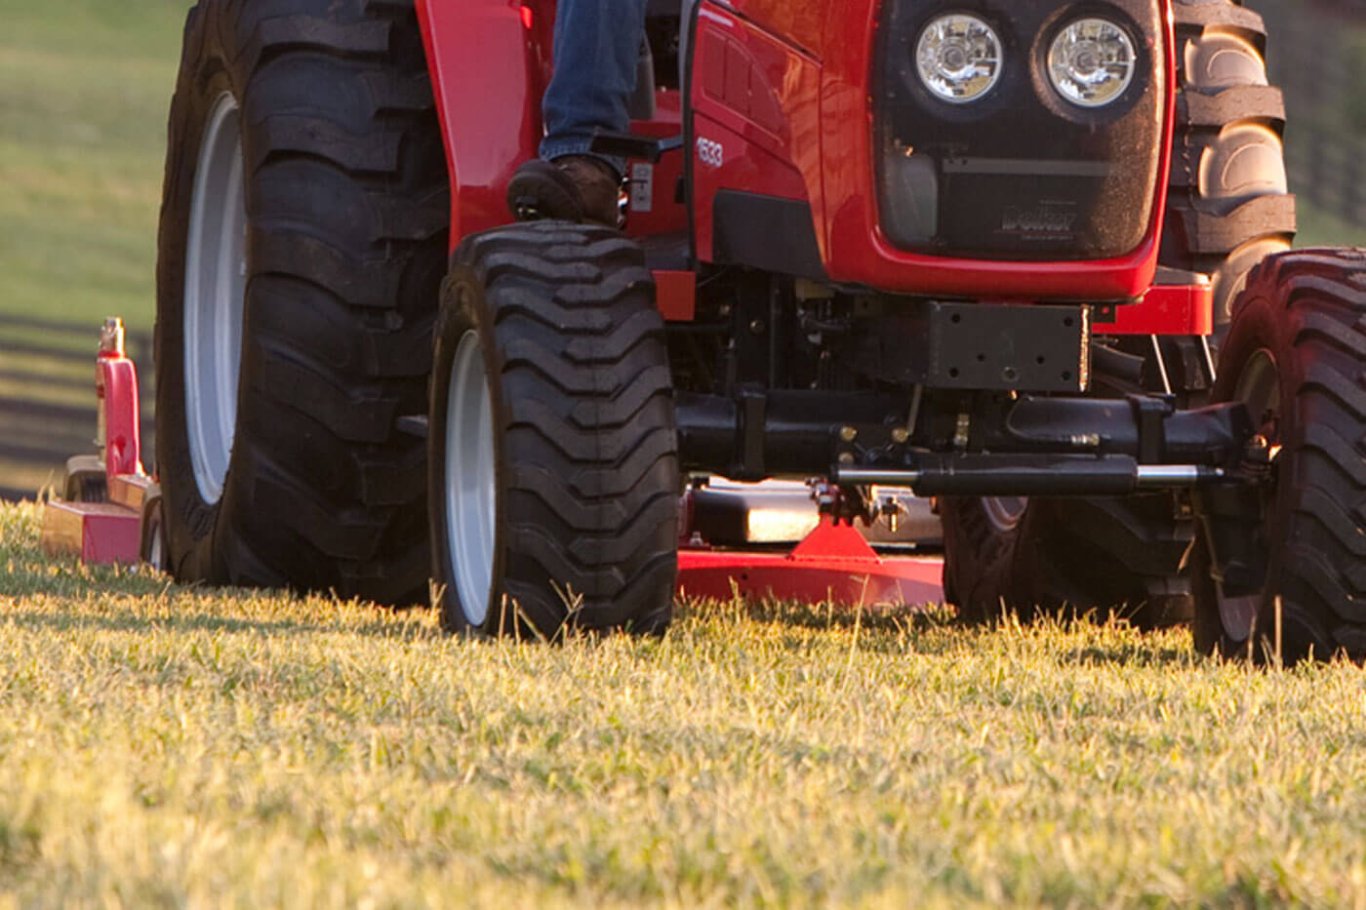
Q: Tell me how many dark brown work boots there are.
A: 1